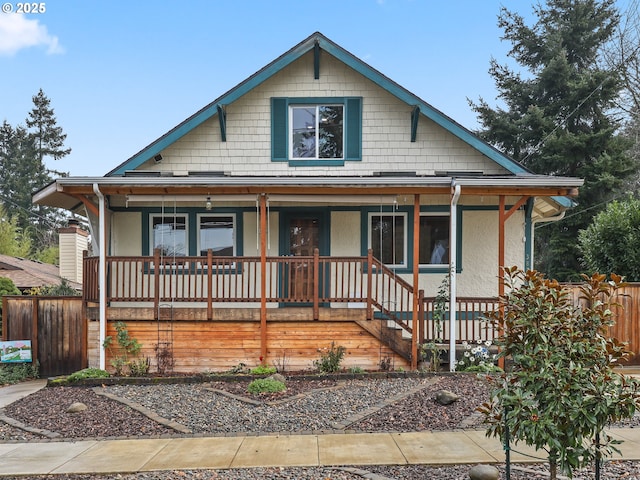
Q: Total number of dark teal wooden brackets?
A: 3